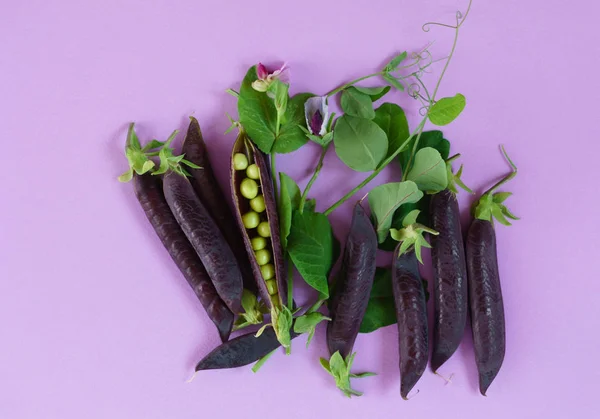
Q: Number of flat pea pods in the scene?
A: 1